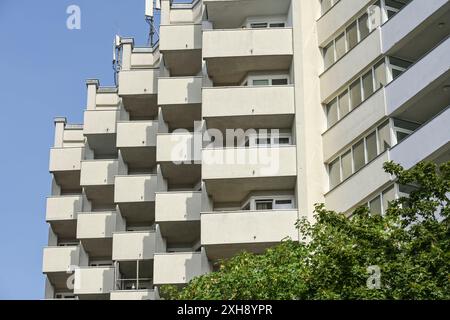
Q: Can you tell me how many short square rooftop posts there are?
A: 4